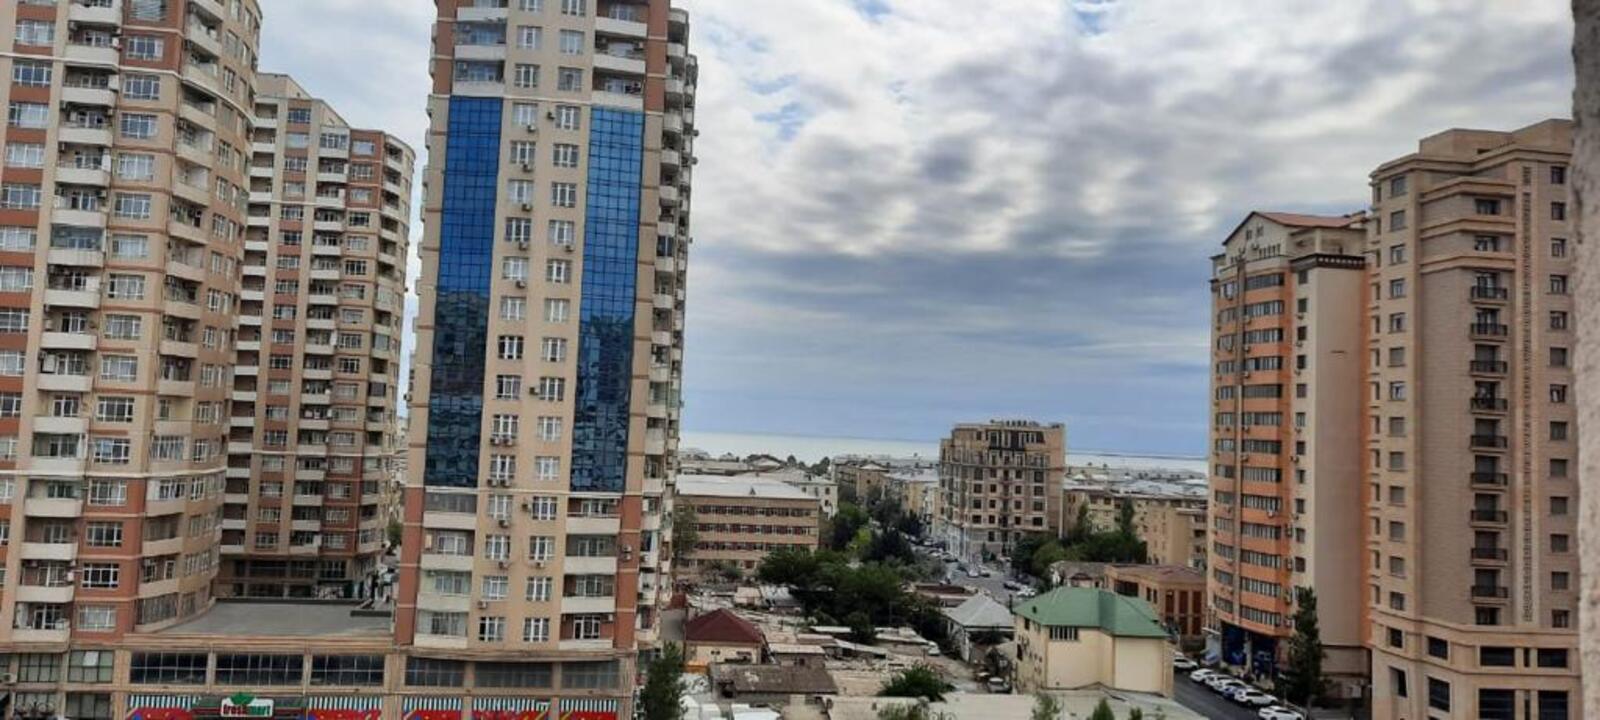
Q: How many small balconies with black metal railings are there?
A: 9